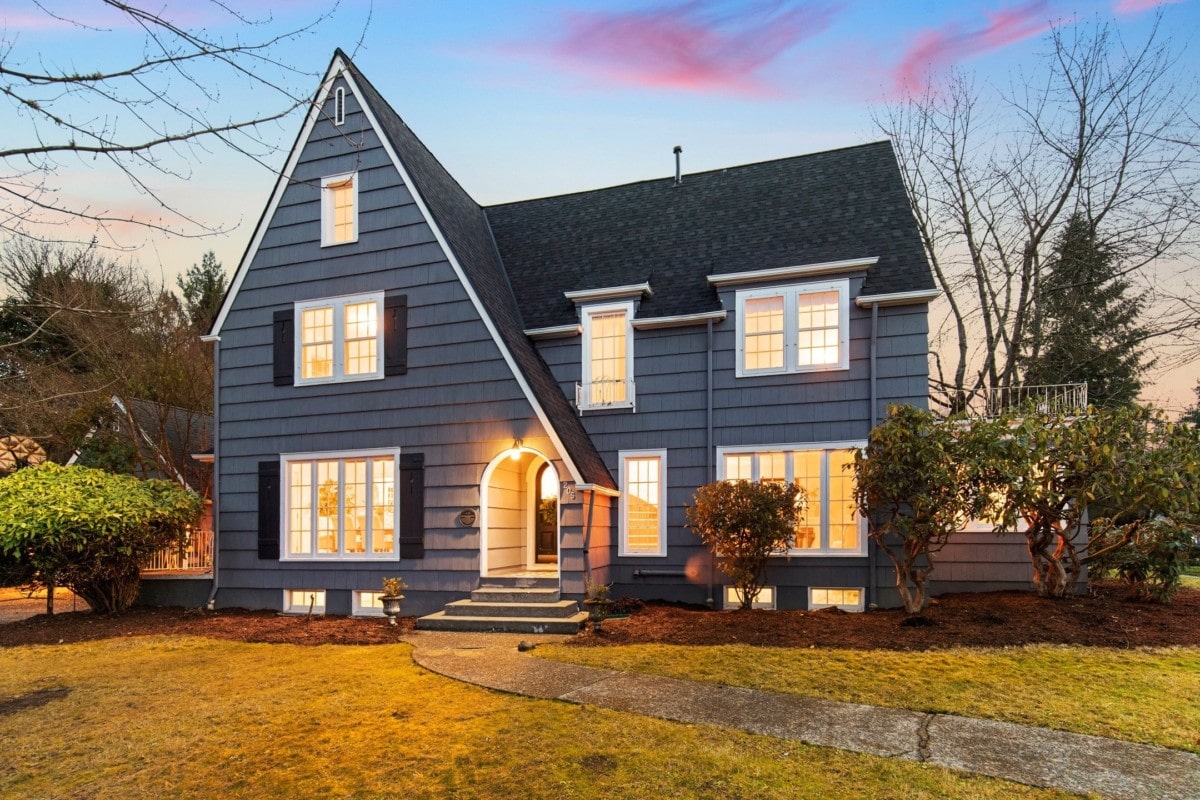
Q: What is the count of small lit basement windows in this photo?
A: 4